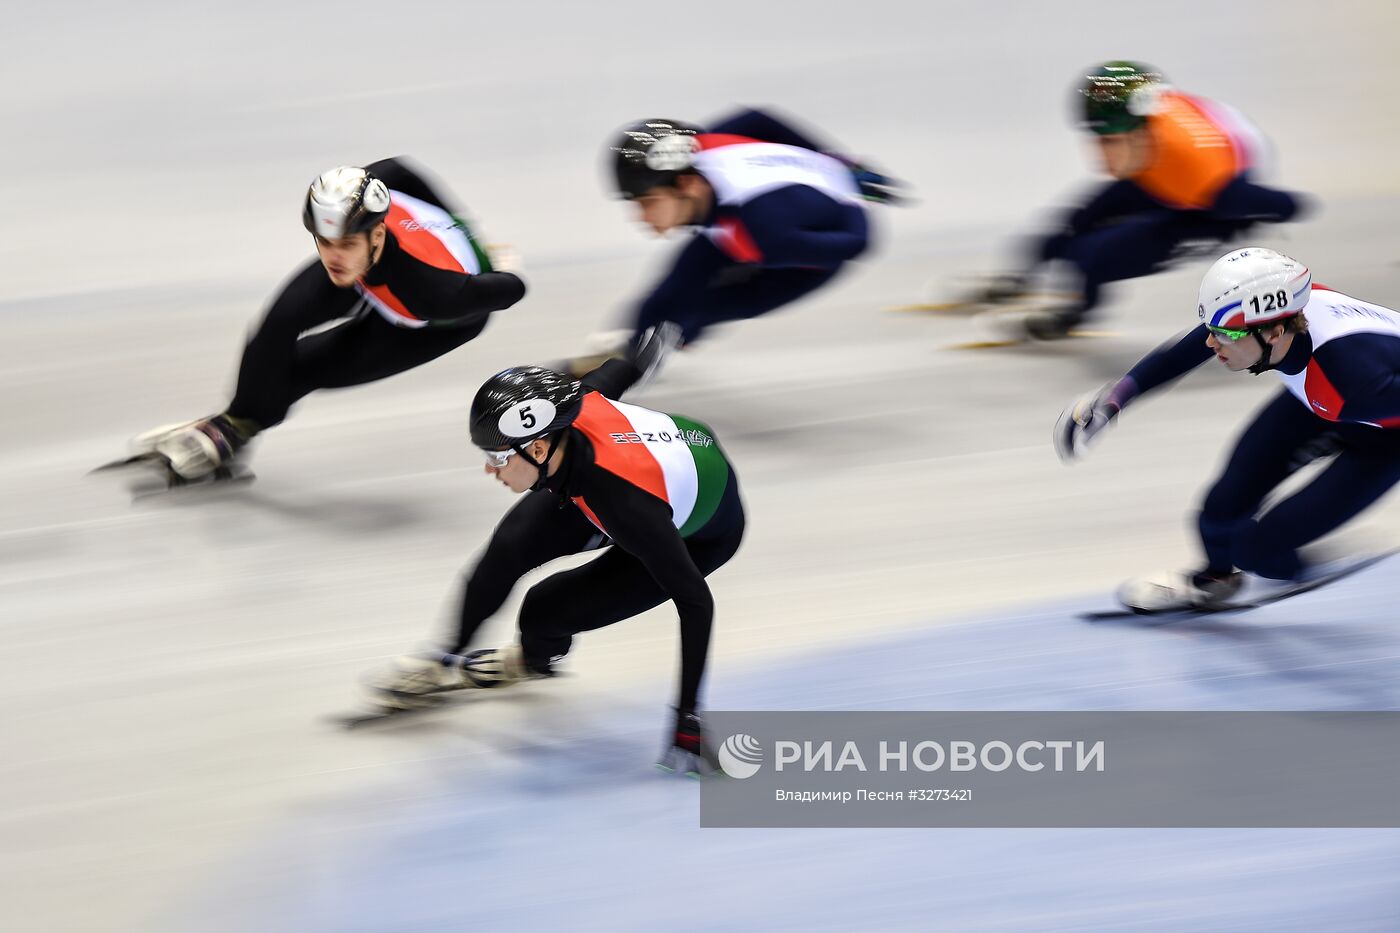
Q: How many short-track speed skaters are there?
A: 5